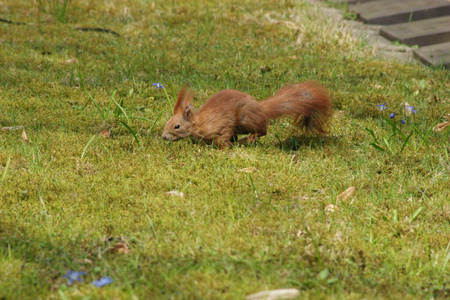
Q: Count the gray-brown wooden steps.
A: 3